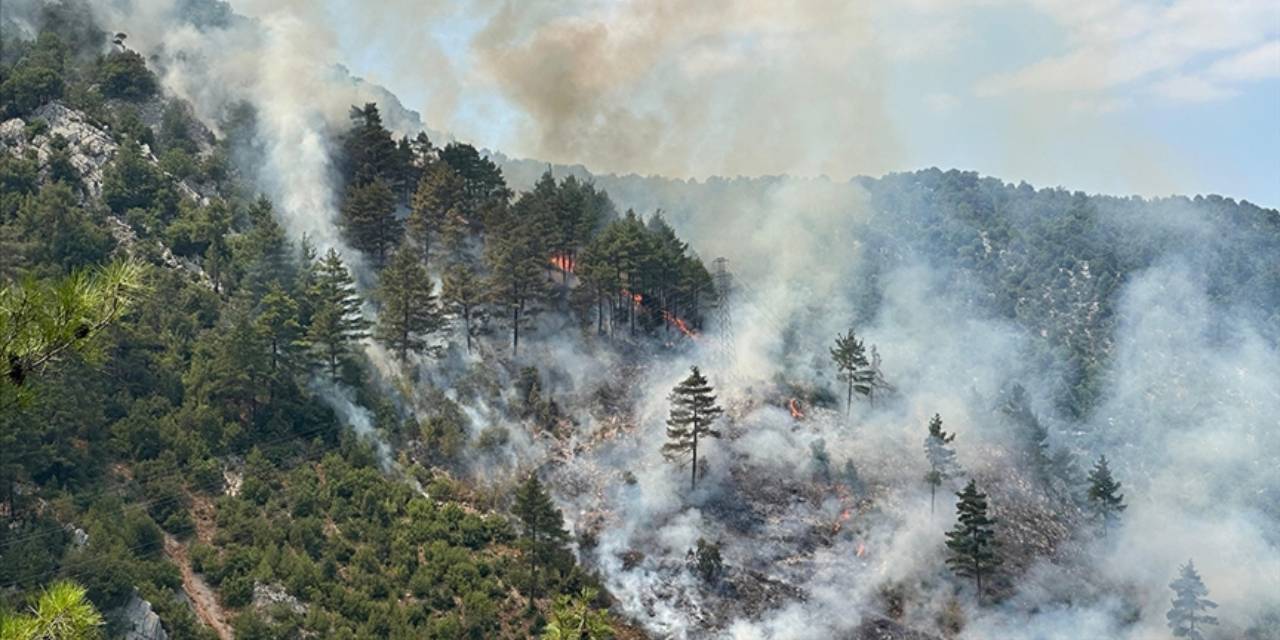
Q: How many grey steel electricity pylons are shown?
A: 1